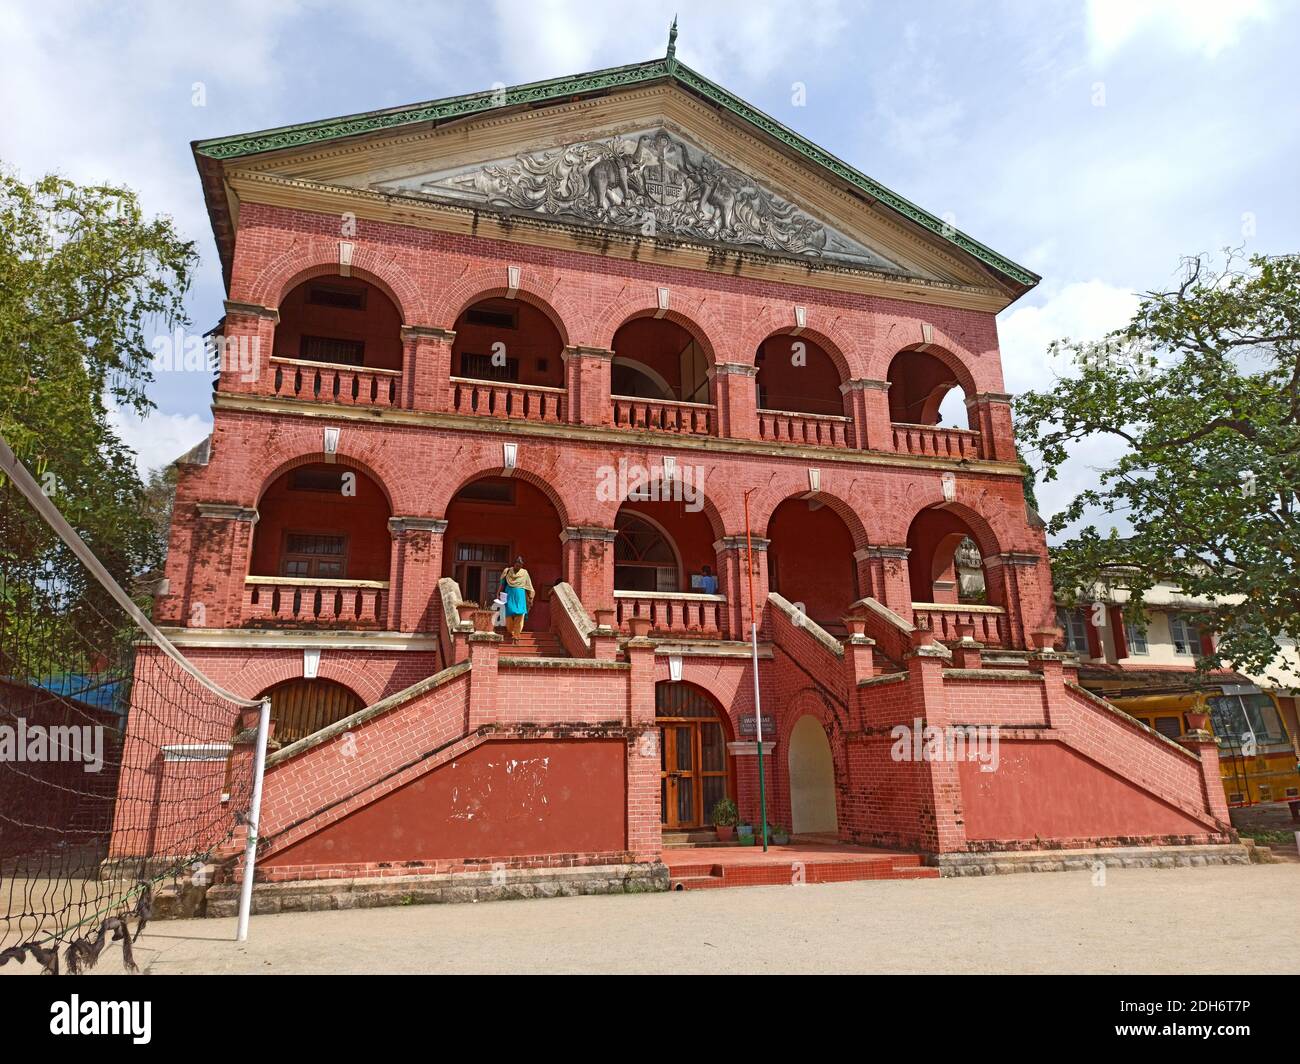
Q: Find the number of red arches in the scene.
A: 13